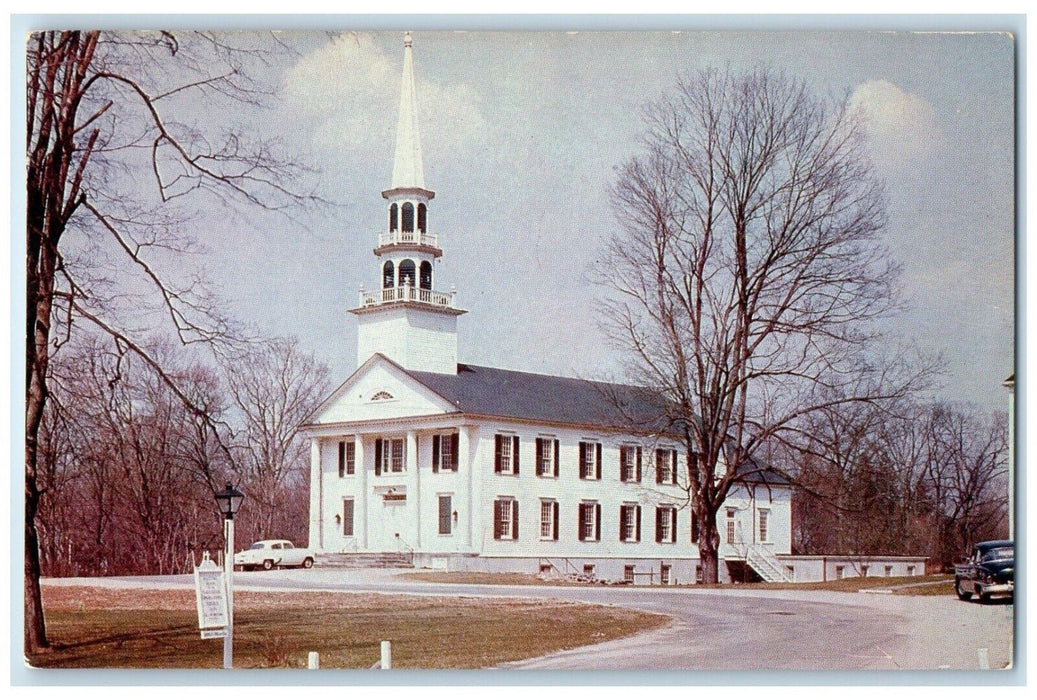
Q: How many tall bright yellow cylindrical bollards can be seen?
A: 0